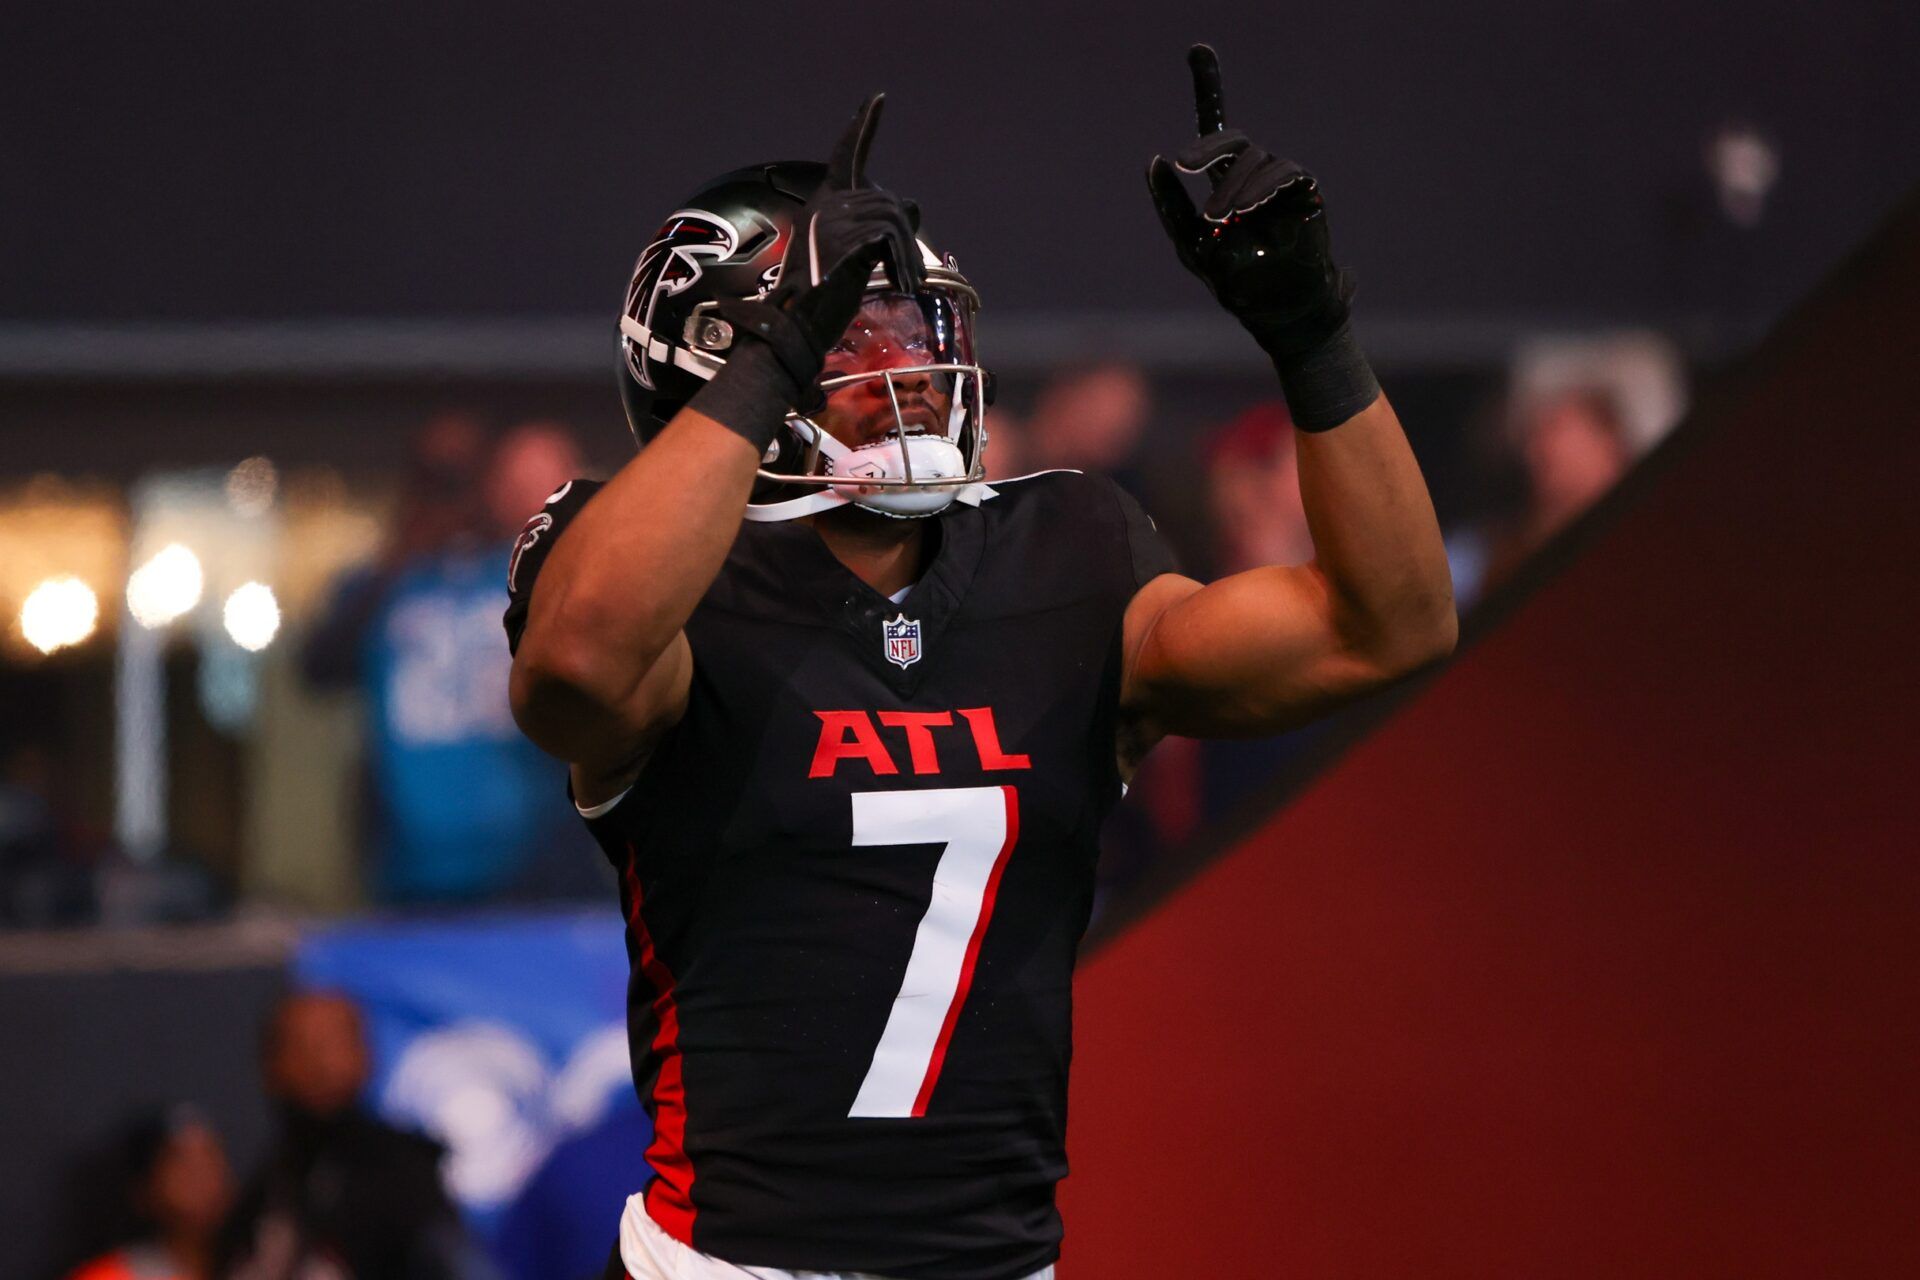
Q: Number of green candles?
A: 0